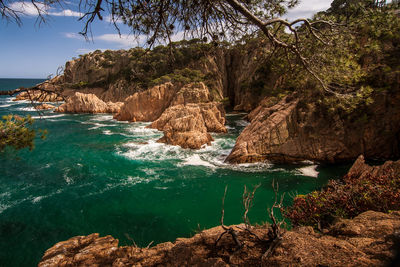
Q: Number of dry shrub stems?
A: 3